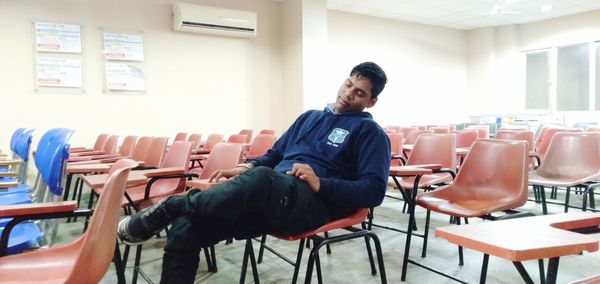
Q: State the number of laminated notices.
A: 4